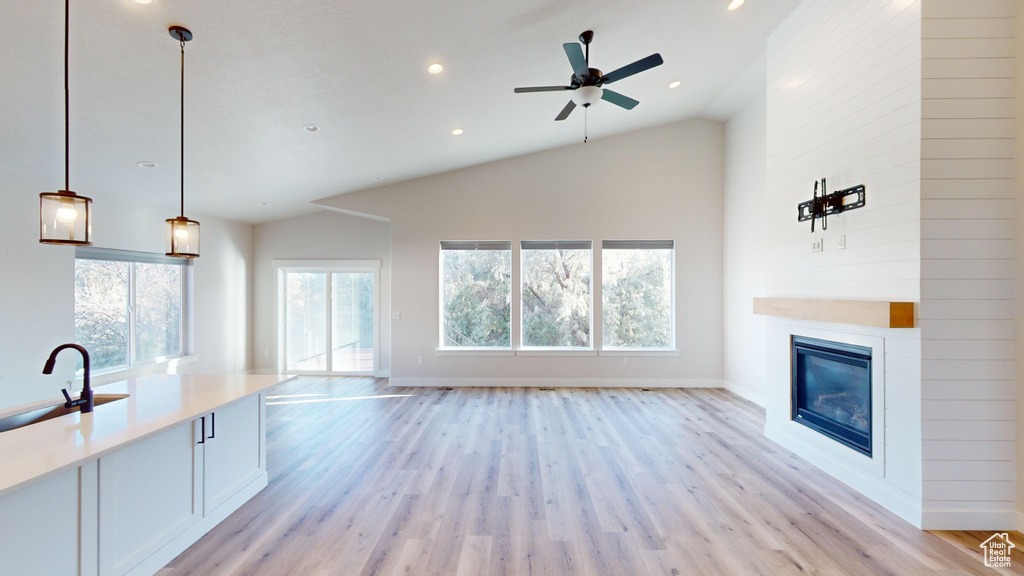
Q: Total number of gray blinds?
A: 4